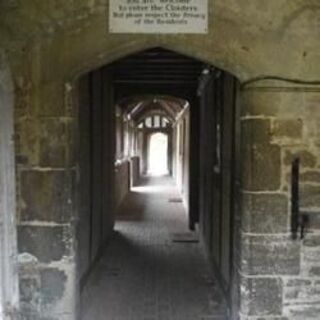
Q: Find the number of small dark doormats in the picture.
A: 2